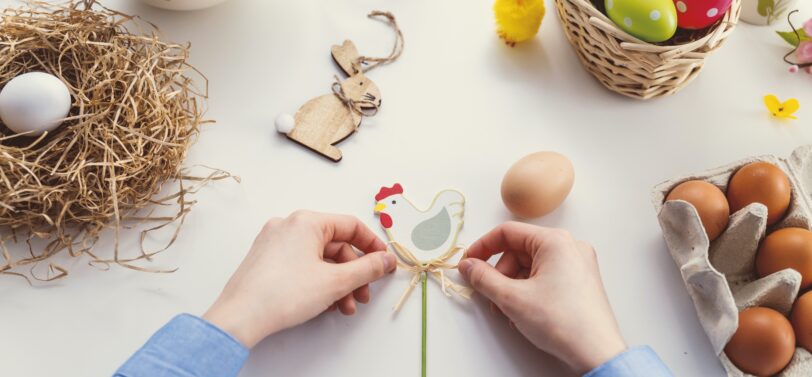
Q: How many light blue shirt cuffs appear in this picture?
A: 2